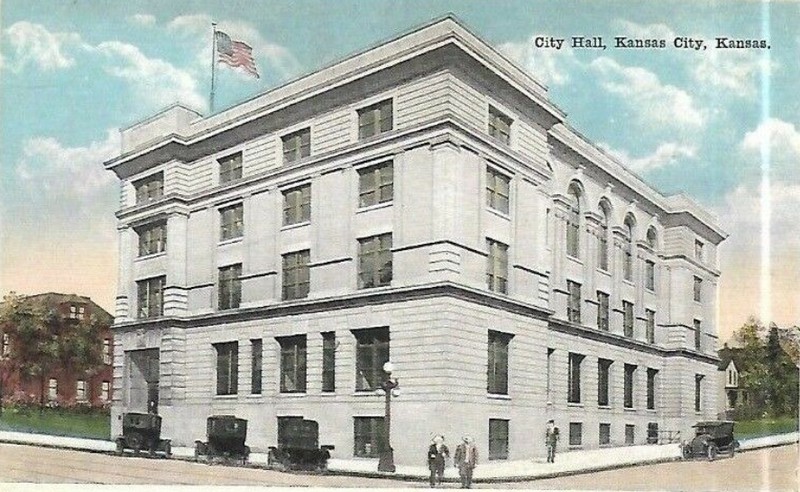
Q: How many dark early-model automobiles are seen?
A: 4